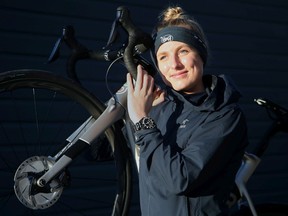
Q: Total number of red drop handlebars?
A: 0